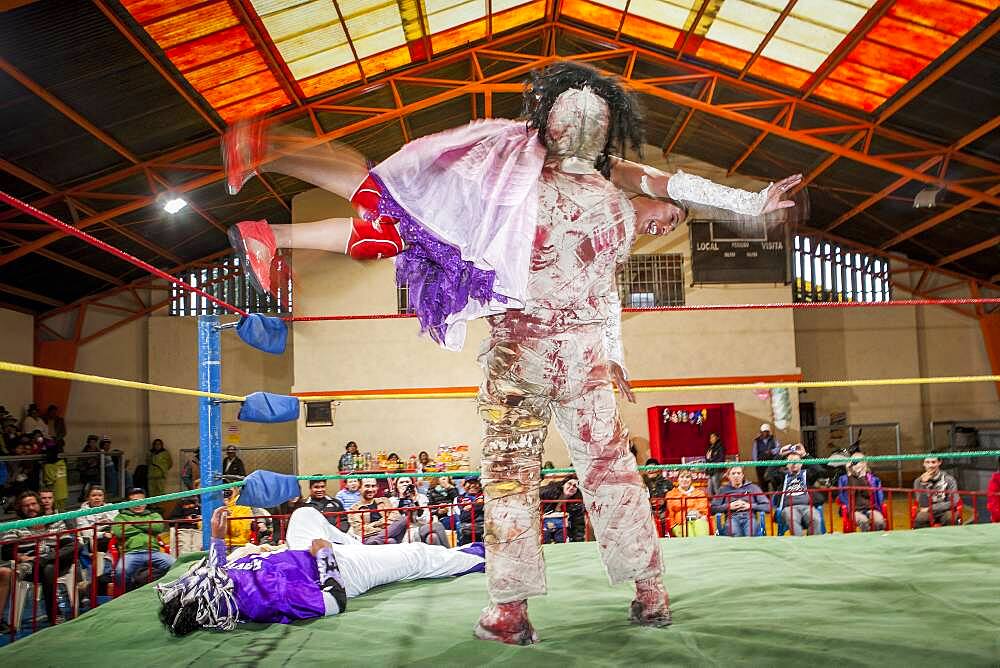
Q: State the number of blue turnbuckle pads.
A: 3